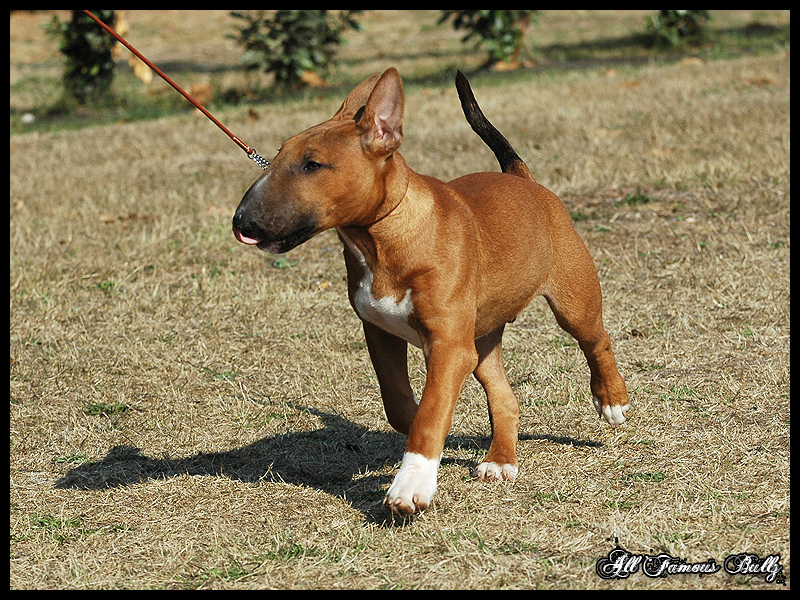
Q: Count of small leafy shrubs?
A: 4